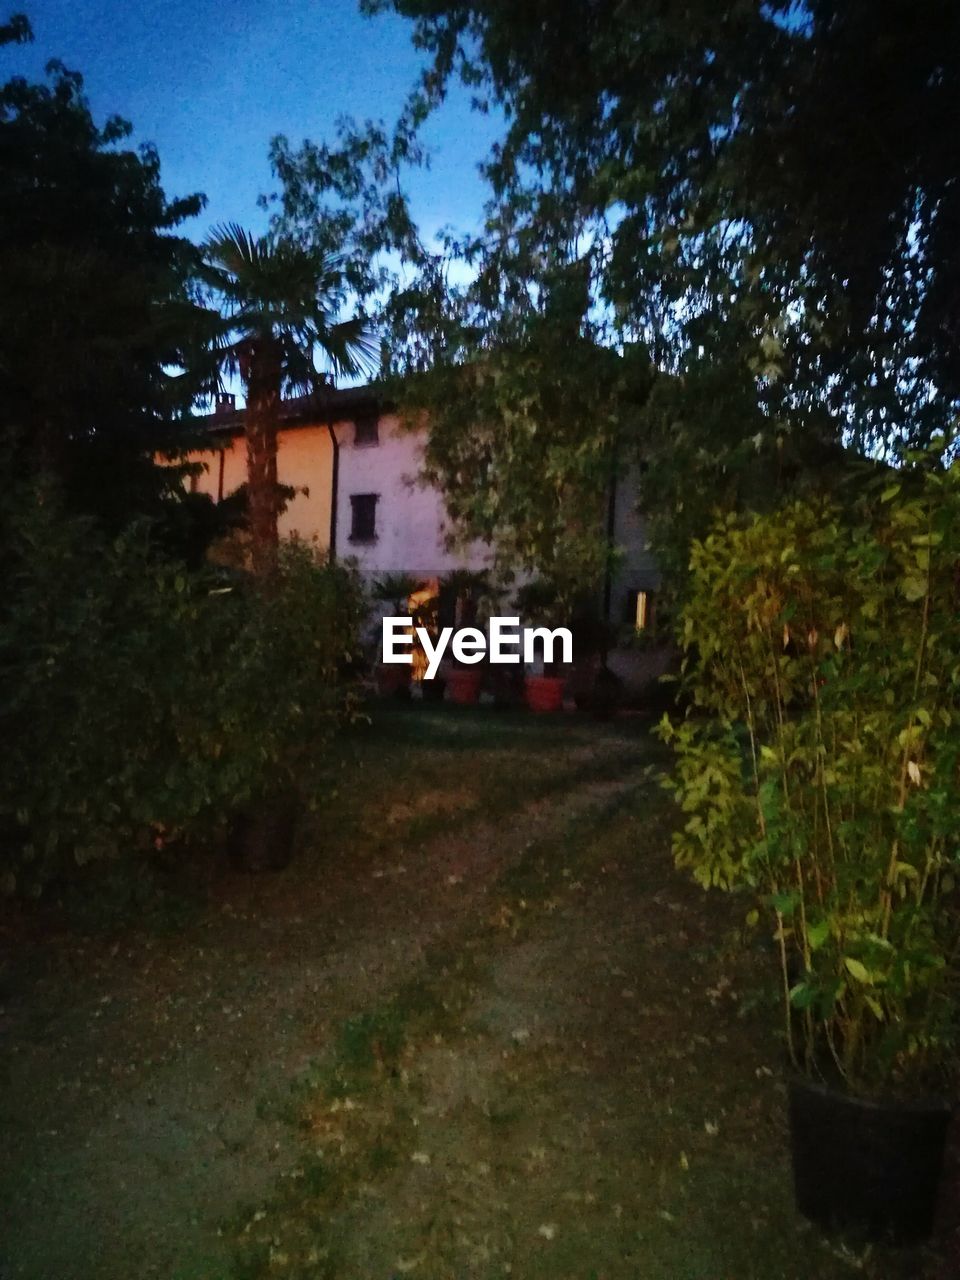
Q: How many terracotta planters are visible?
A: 3